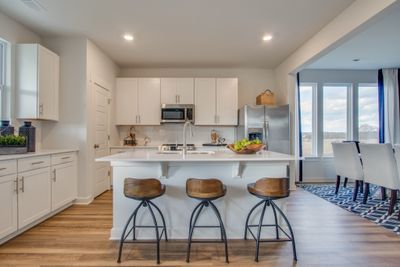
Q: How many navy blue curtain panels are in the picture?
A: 2